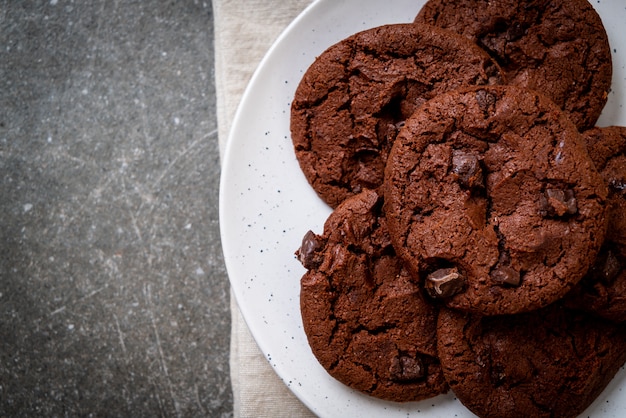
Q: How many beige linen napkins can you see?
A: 1